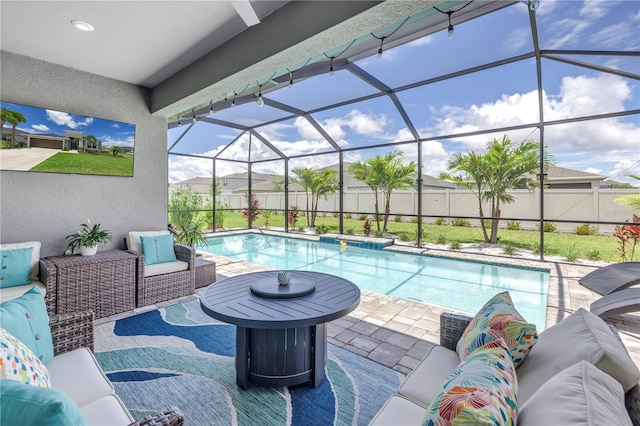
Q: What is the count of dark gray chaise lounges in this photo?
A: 2